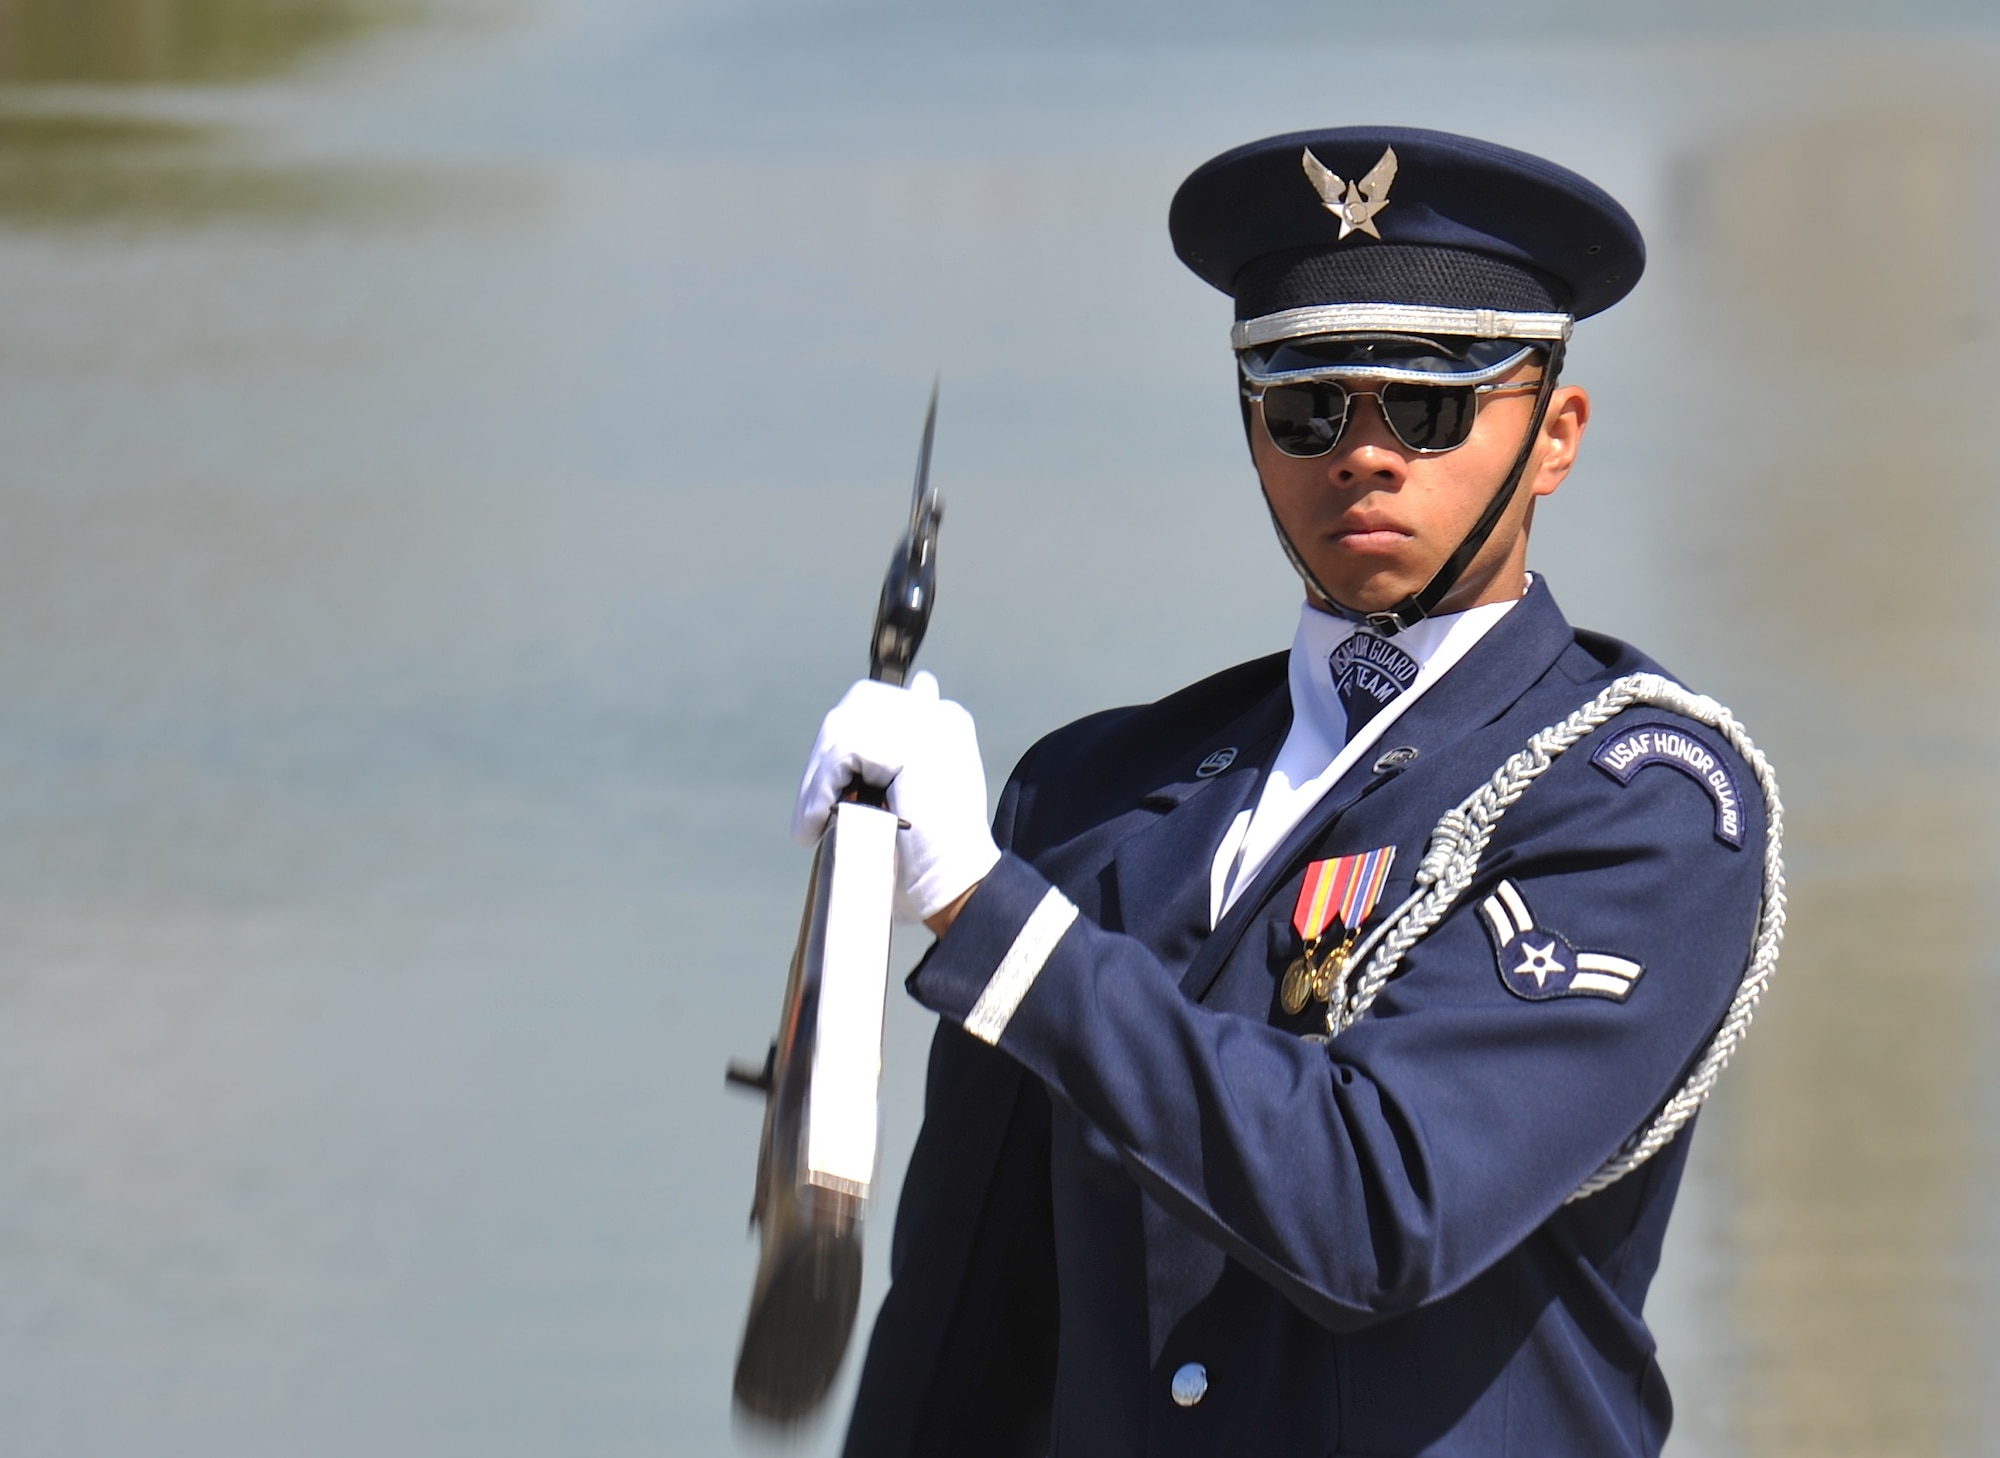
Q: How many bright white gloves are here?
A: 1